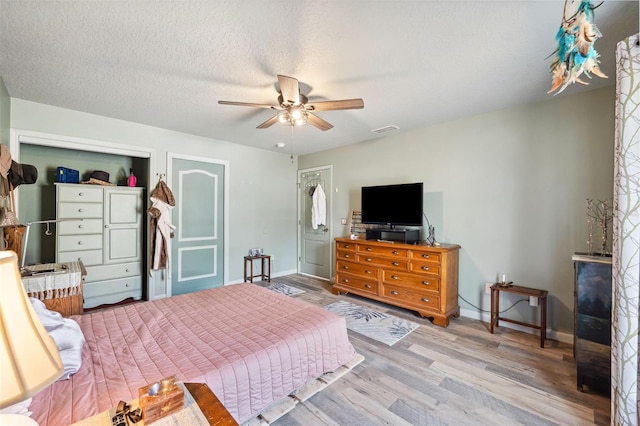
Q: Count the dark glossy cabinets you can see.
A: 1